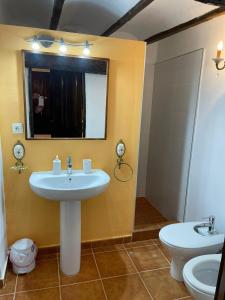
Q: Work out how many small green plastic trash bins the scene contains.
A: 0